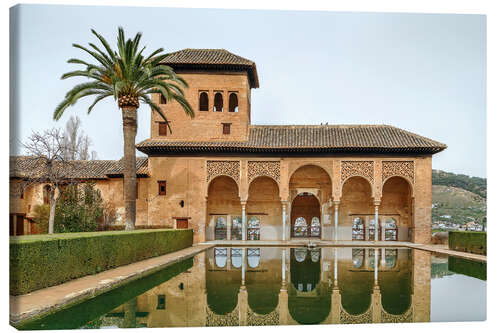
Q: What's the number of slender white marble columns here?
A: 4